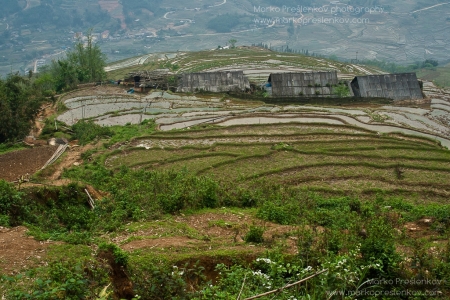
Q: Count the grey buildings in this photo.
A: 3